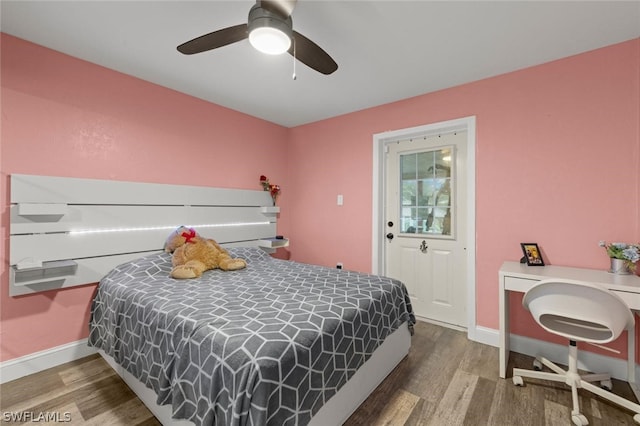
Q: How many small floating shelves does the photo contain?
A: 4